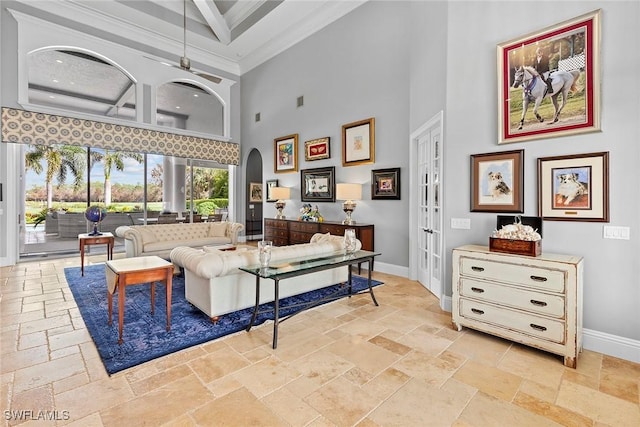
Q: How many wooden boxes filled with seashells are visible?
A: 1